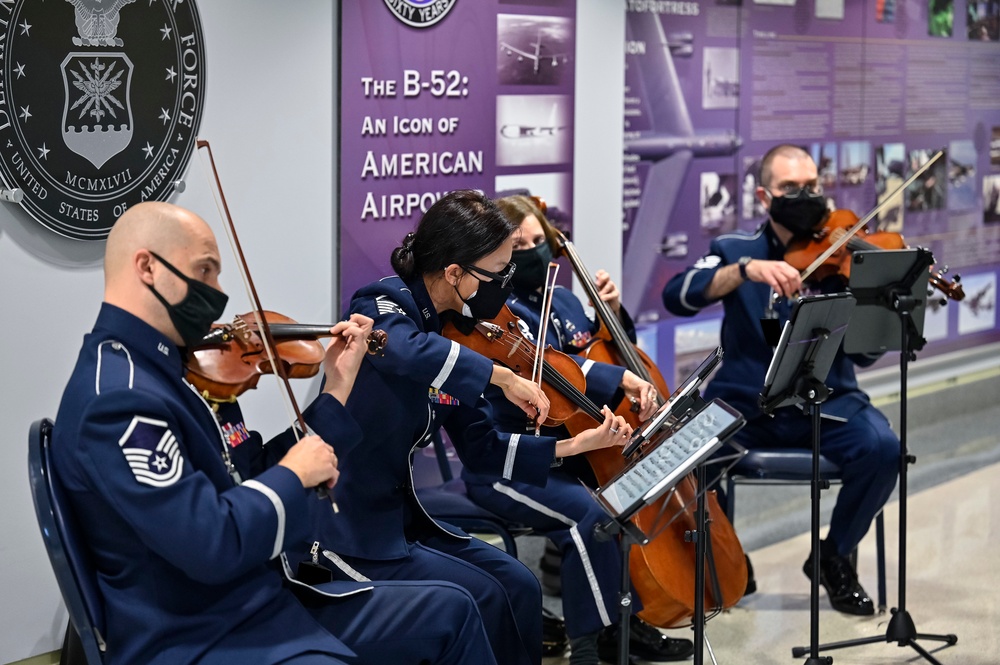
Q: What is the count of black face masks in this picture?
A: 4